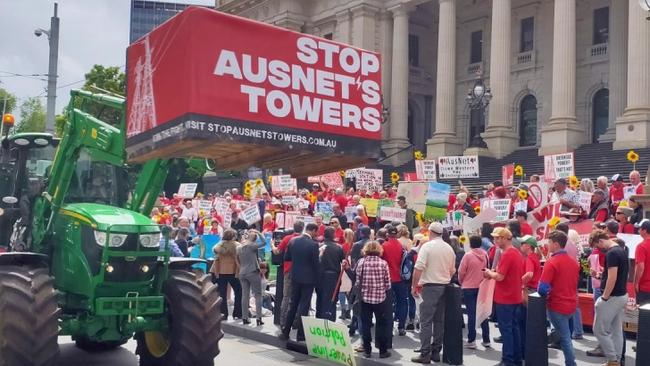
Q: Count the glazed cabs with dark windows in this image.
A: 1